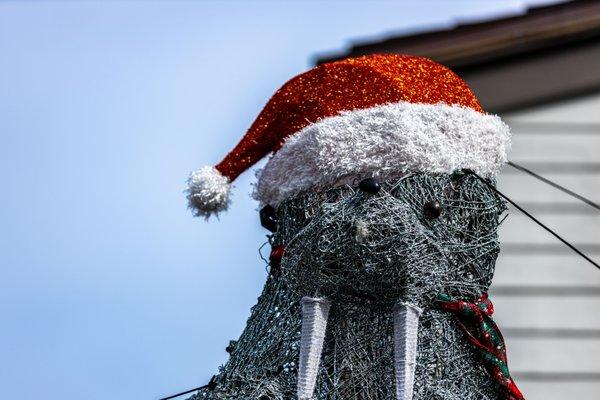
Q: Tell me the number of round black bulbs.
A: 2